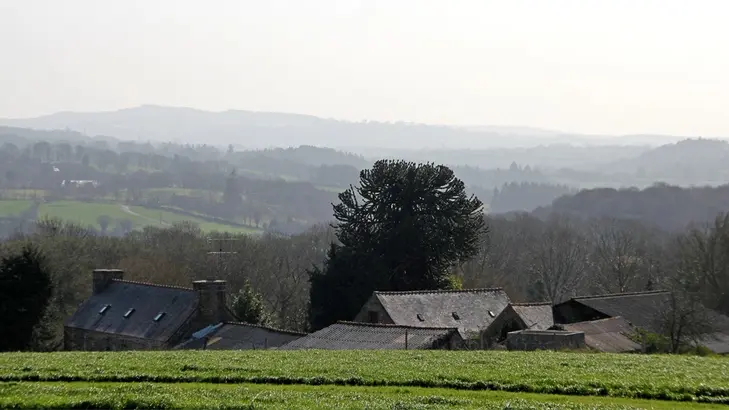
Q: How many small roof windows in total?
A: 6